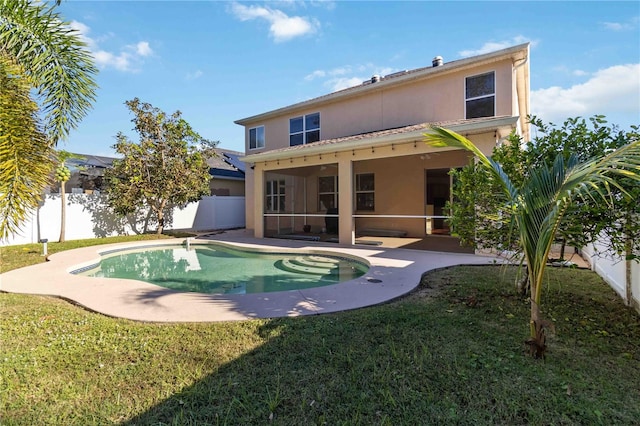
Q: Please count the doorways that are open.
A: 1